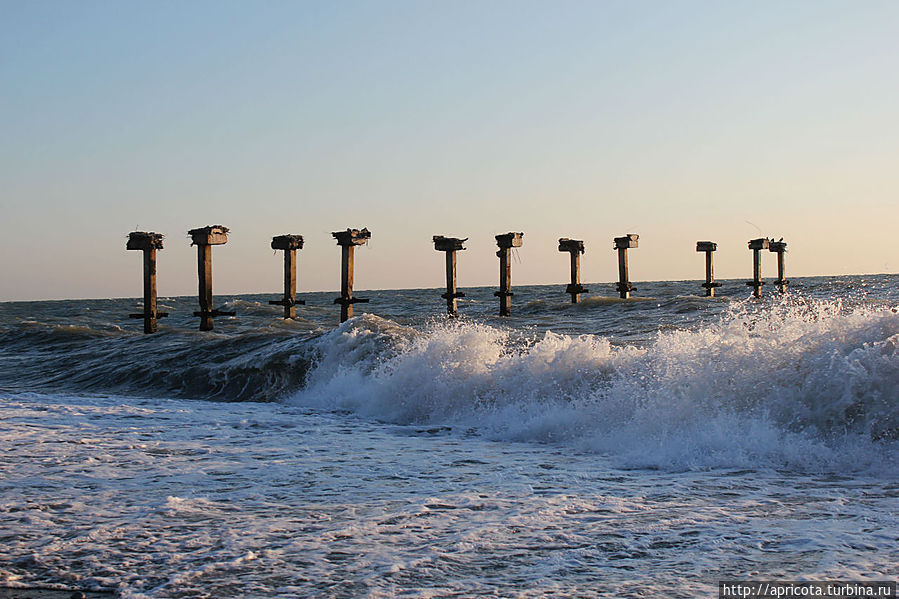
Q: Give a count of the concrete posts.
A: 11